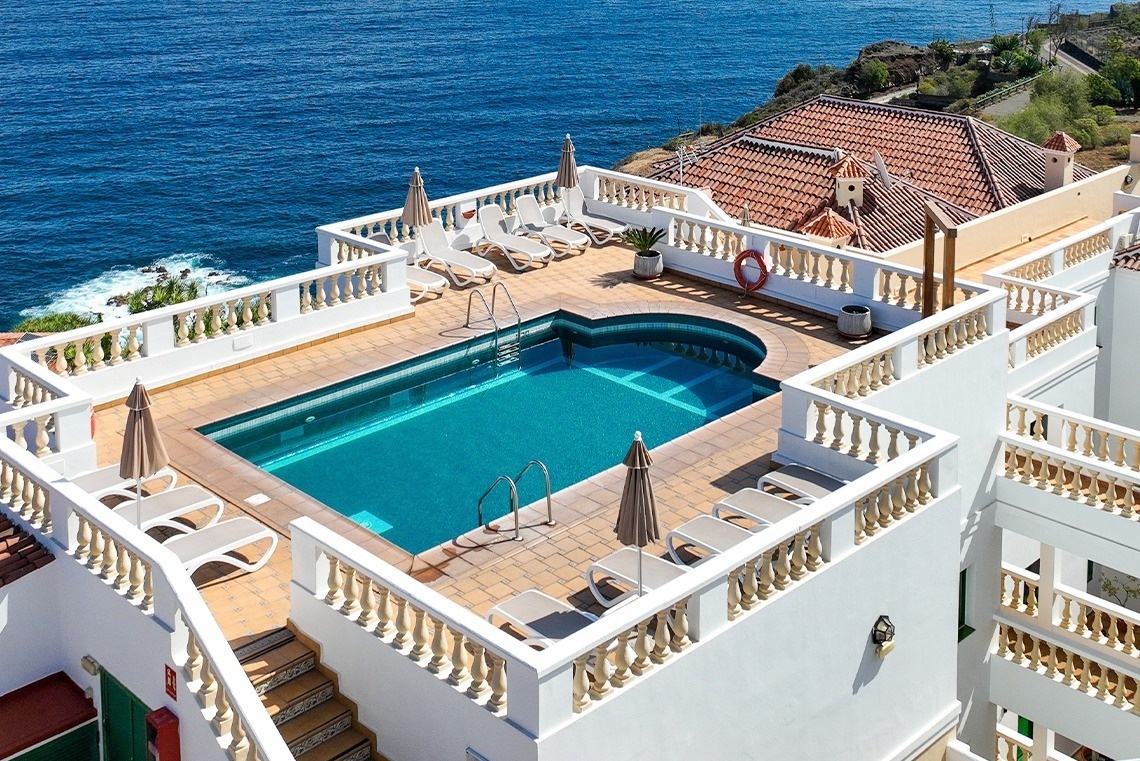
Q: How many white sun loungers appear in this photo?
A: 13